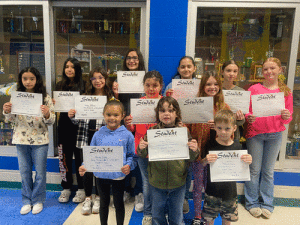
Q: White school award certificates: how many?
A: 12